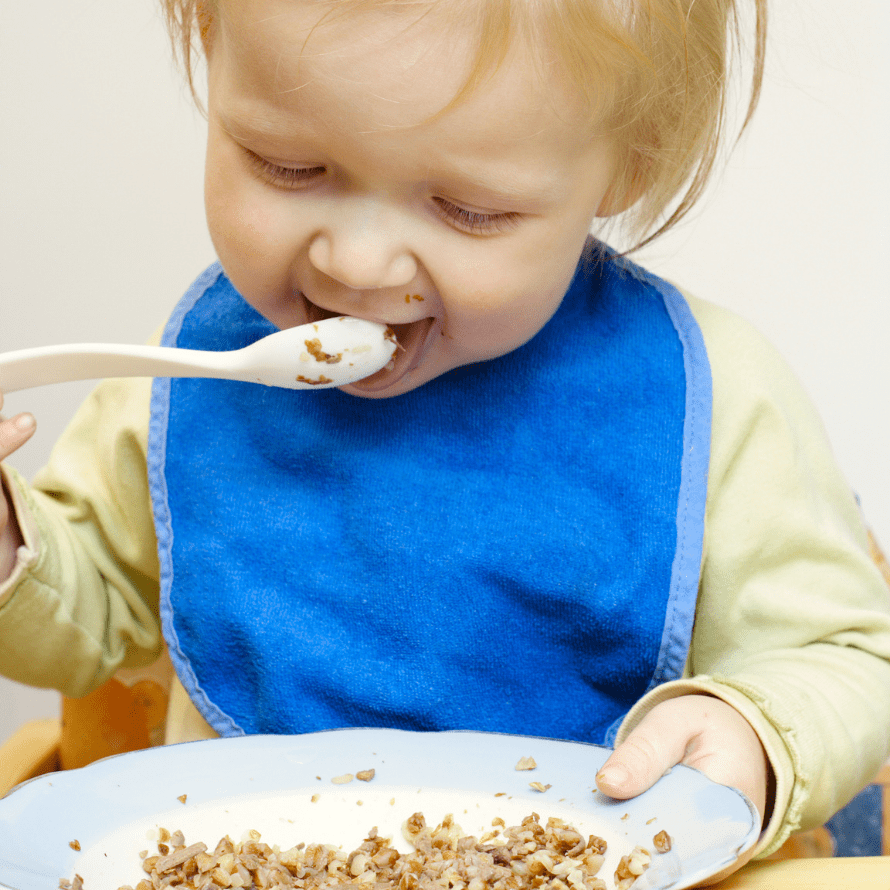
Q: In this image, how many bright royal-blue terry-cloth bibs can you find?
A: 1